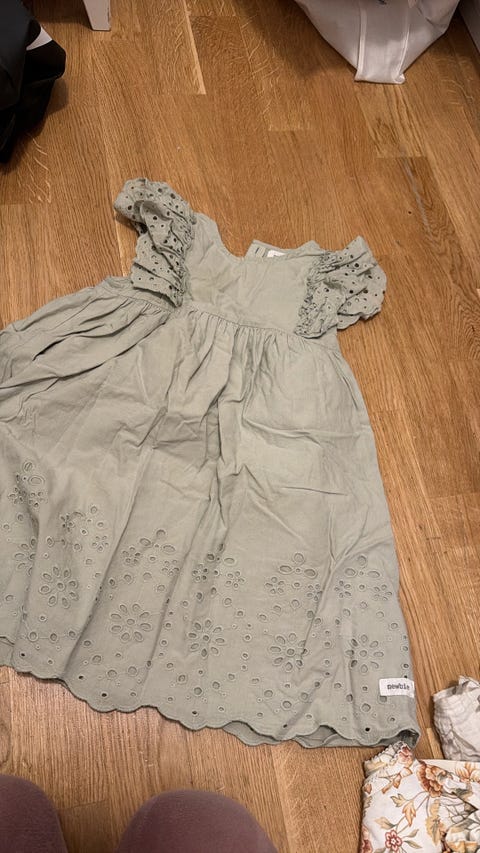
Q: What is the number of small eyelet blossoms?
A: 12